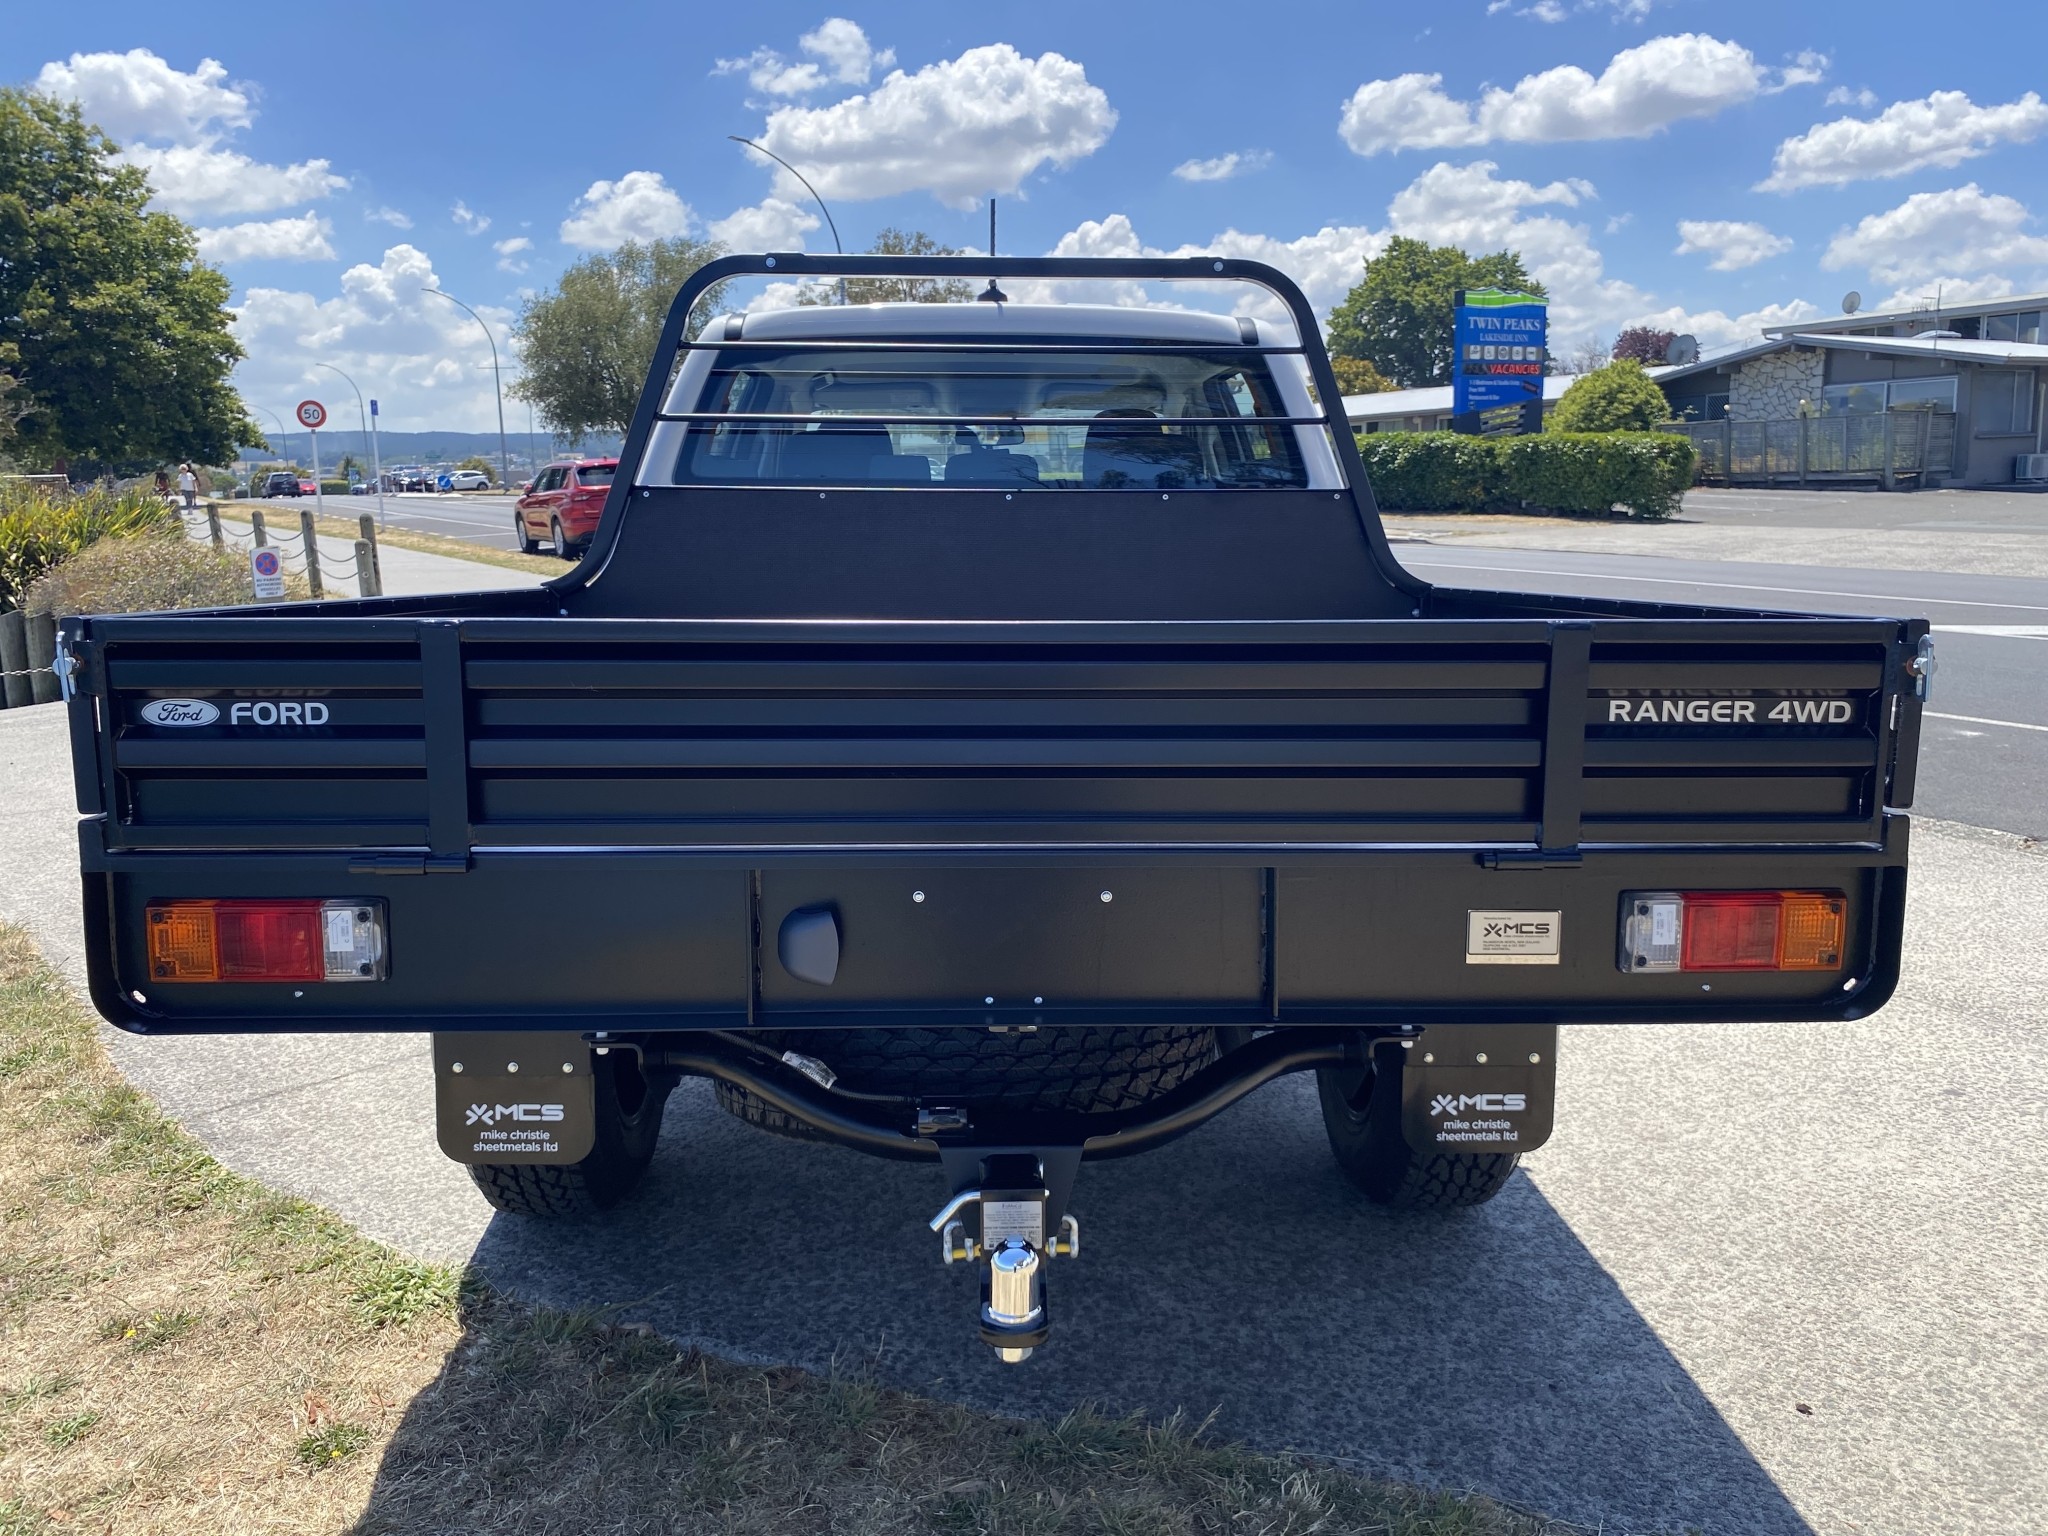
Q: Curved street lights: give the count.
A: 4